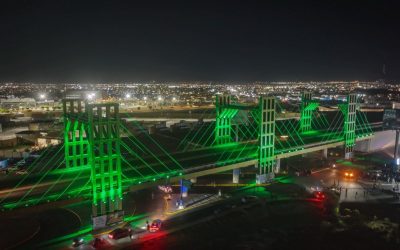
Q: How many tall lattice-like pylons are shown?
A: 6